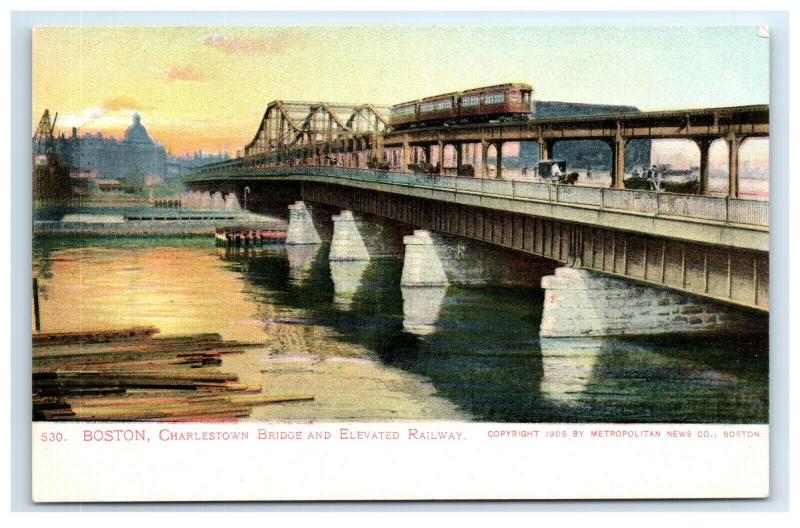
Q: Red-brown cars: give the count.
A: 3